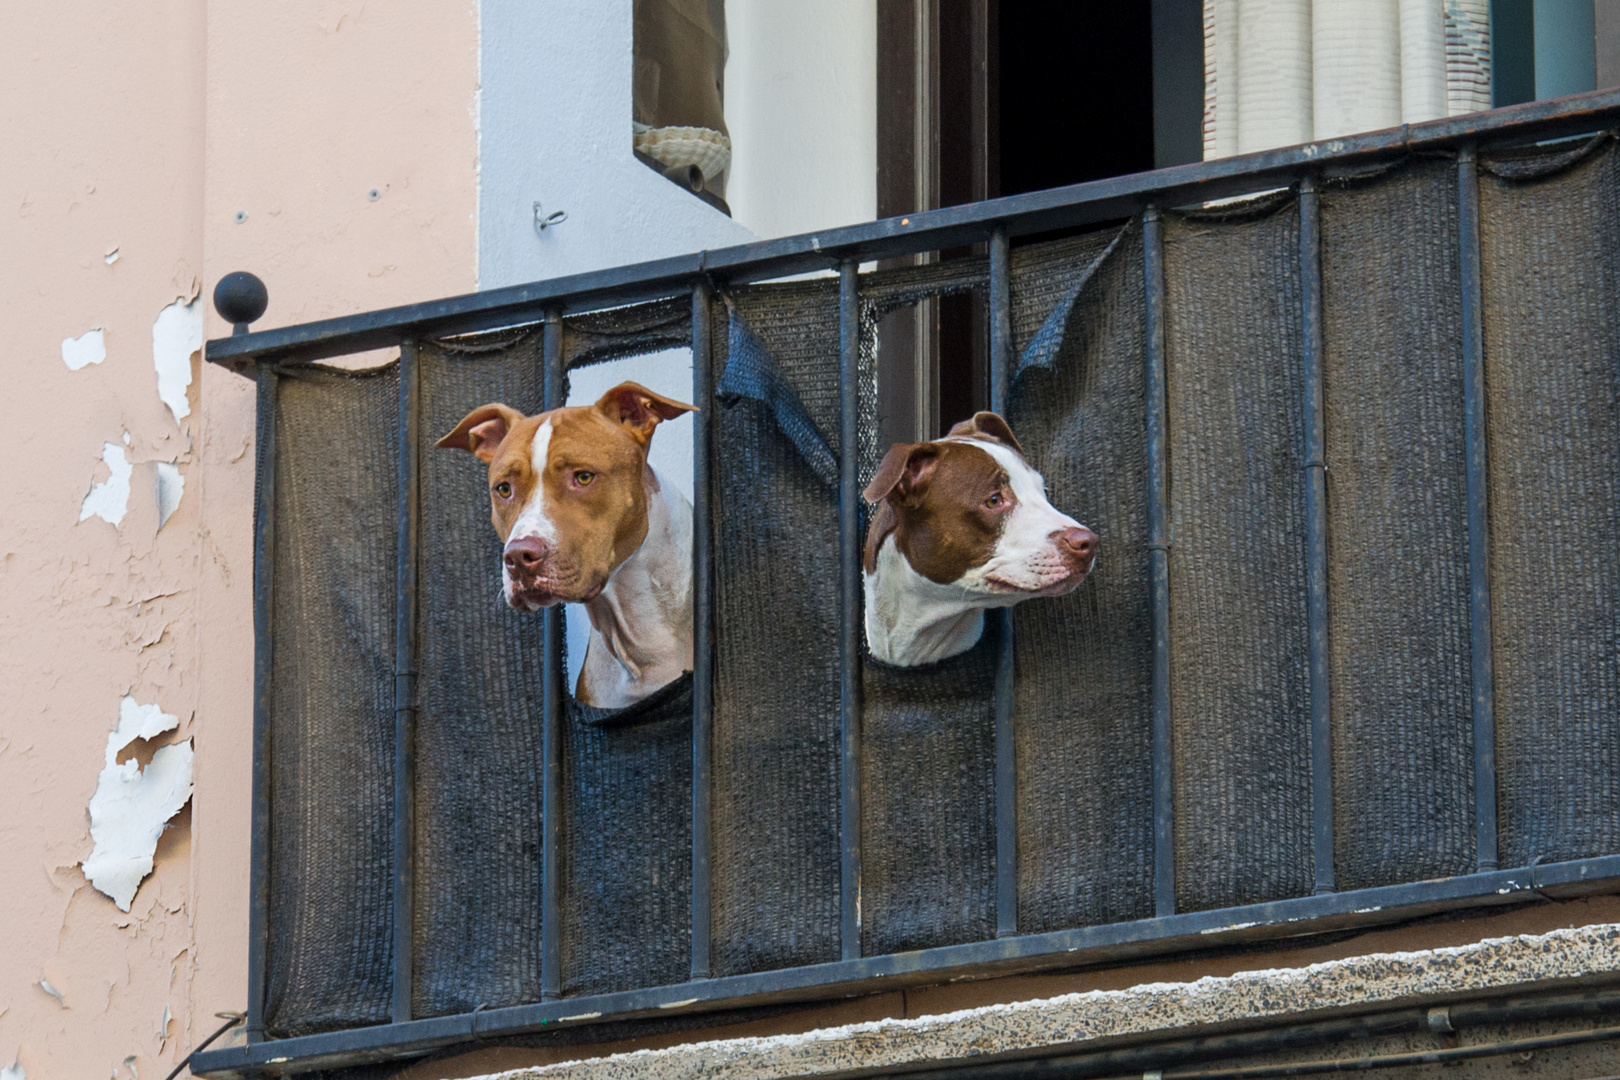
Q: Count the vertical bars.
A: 9